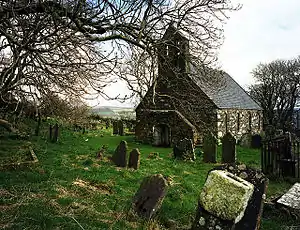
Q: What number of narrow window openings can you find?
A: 4